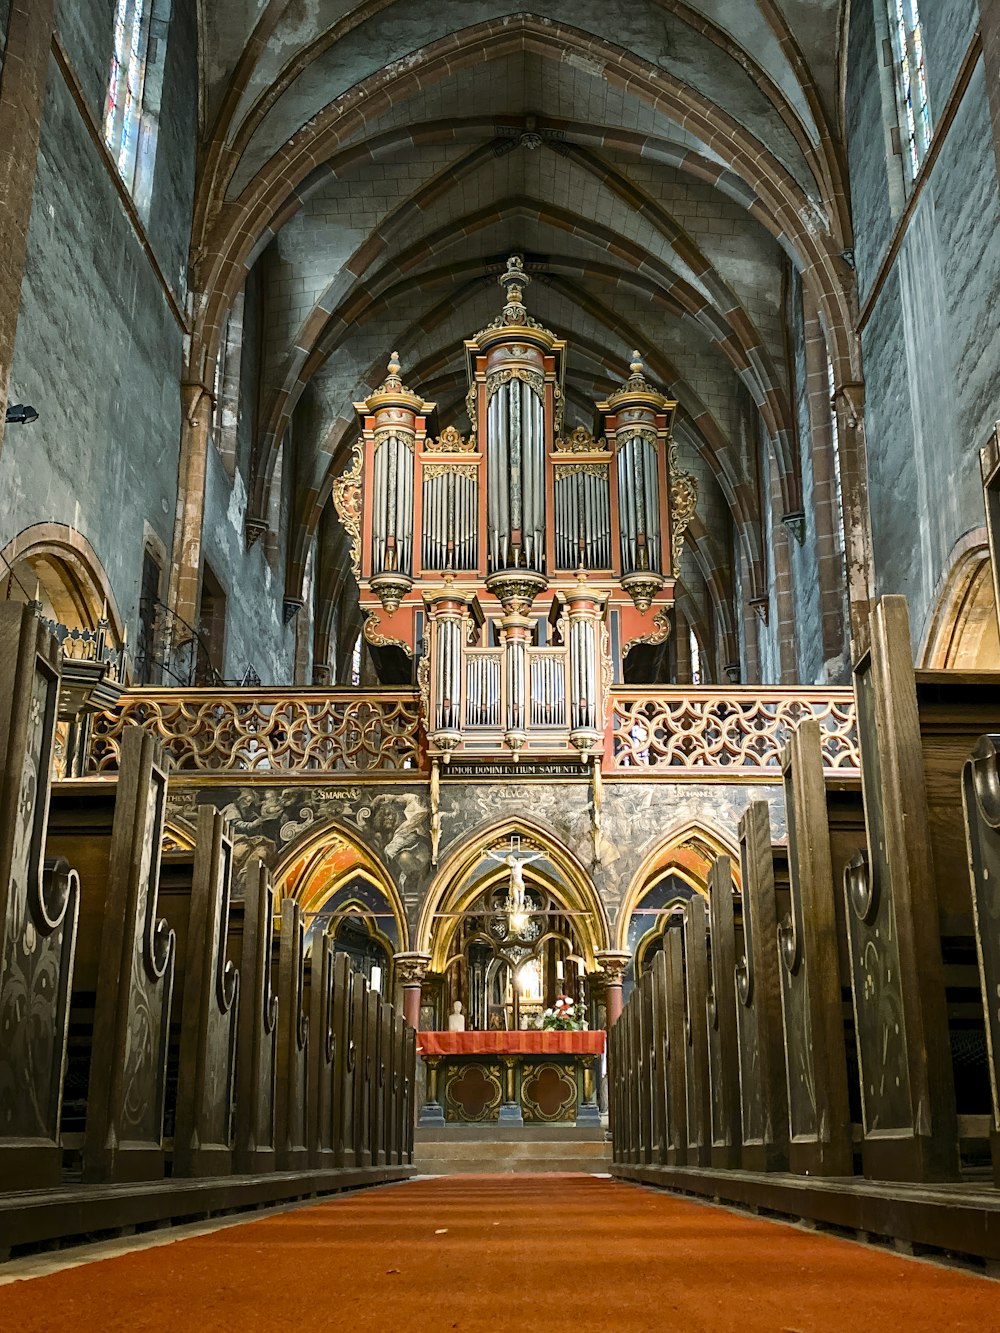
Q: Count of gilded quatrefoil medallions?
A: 2